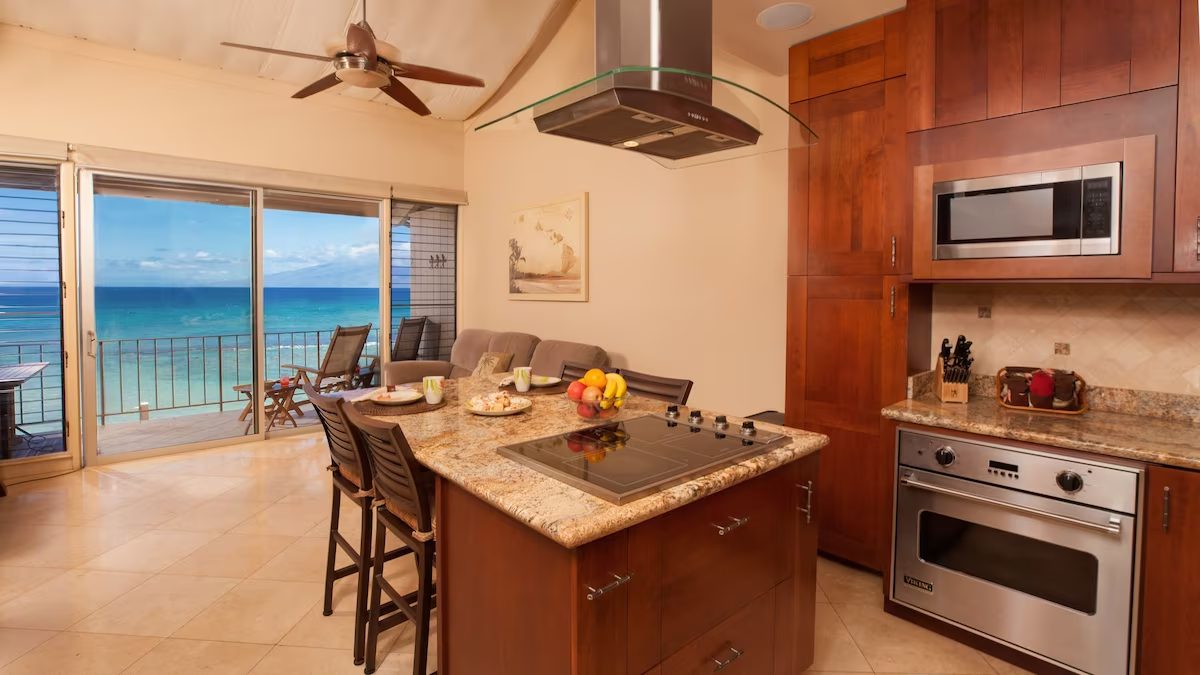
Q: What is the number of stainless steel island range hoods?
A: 1